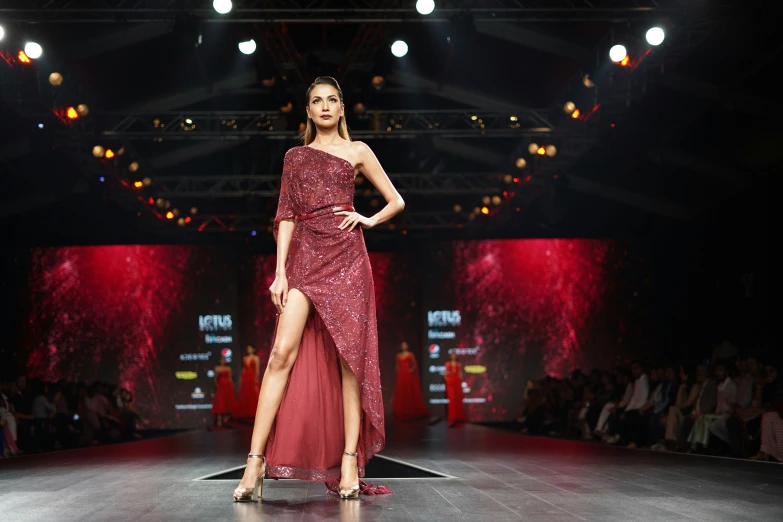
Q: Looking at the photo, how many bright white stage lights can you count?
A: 8